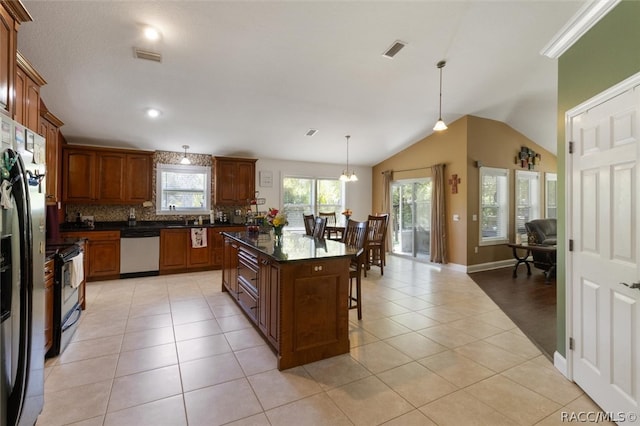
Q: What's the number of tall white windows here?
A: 3